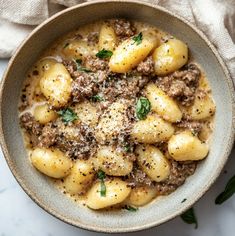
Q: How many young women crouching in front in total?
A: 0